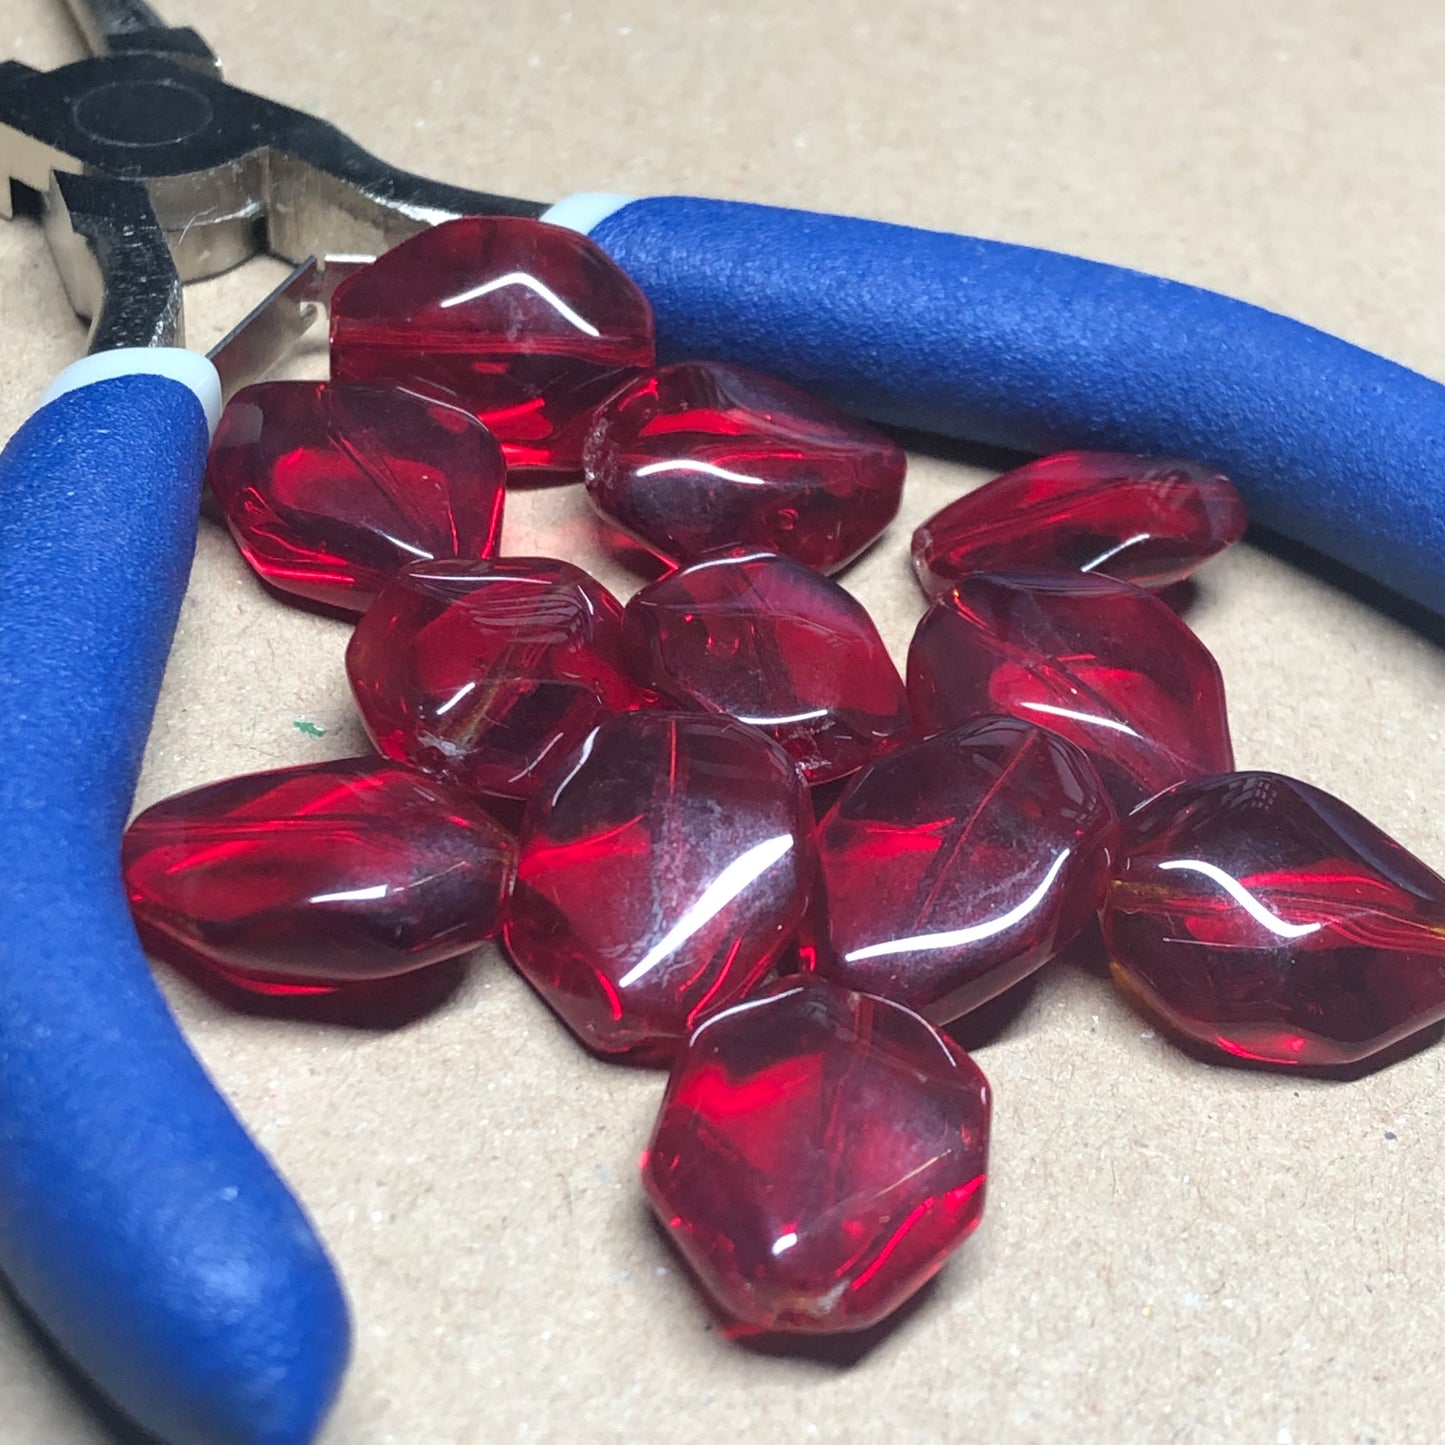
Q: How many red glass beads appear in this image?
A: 12